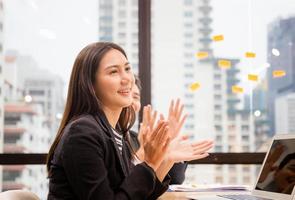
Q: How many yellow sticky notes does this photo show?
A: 8